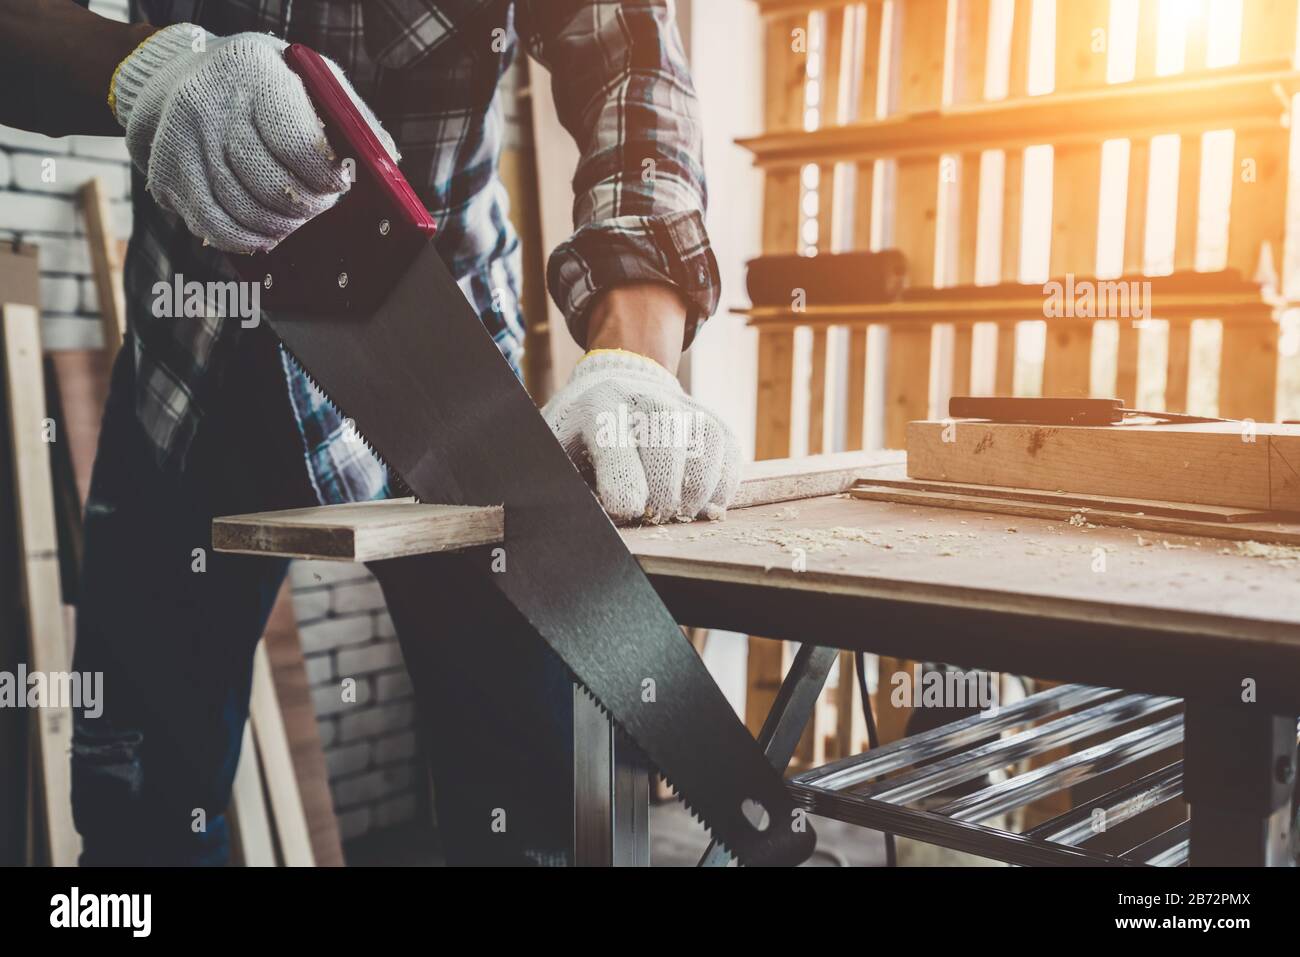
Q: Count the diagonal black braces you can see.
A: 1